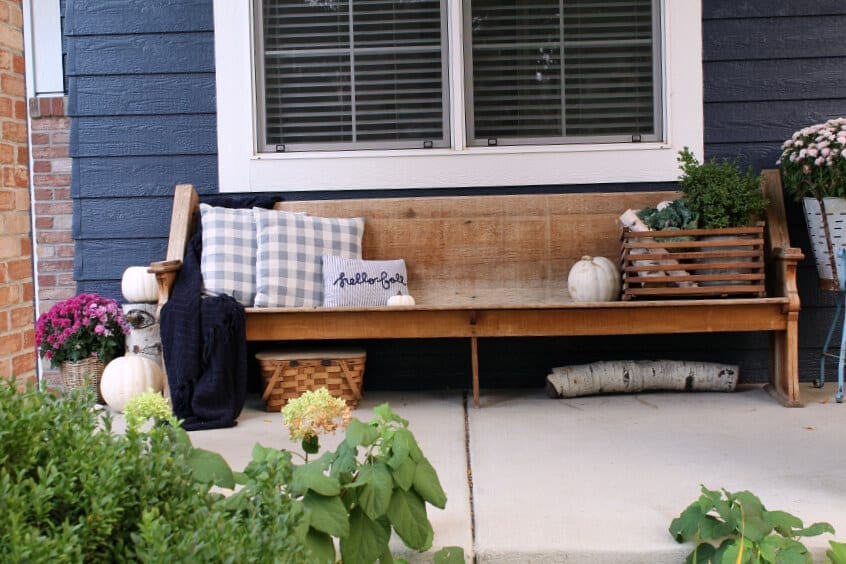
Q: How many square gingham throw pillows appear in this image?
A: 2